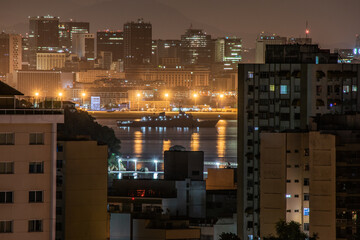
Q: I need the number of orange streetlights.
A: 7